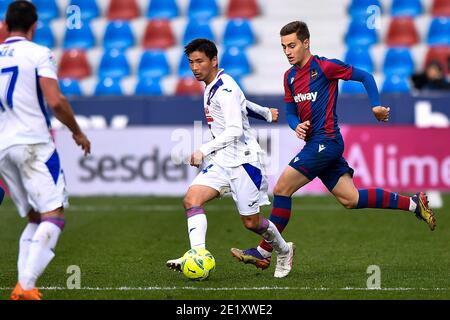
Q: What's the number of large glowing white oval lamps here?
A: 0